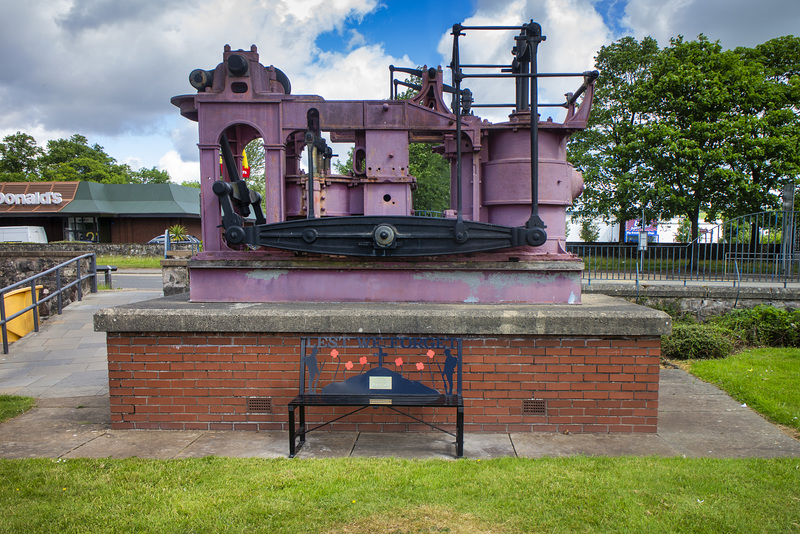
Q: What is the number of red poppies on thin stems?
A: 6